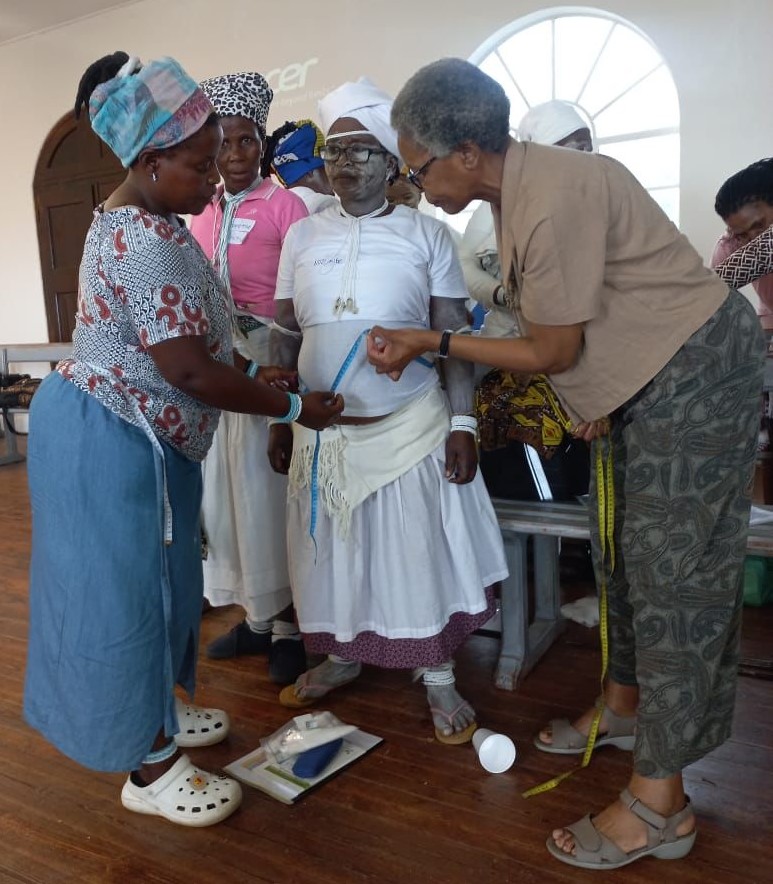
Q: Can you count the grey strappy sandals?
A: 2